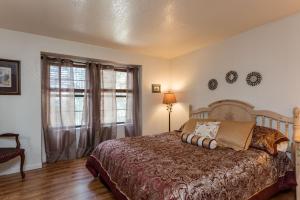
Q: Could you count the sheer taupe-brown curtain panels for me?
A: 4